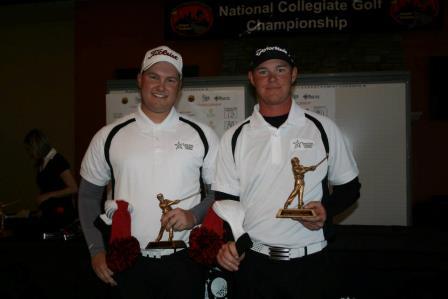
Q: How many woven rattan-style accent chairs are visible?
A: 0